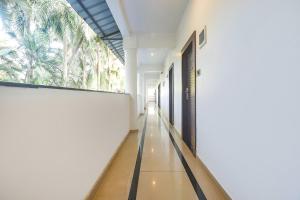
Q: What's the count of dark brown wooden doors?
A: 3